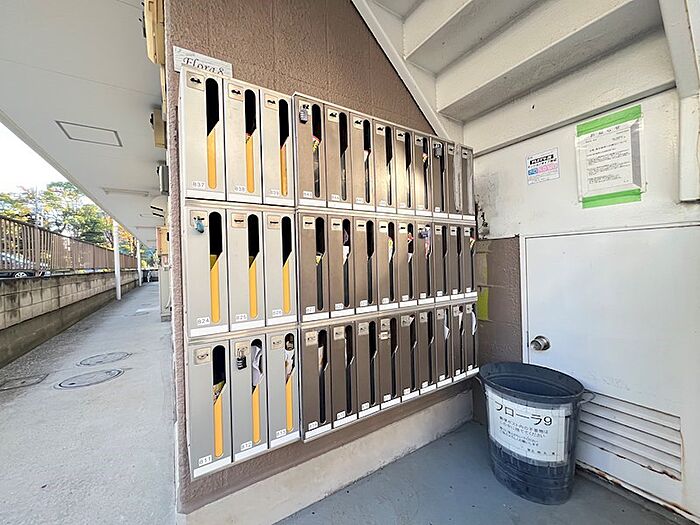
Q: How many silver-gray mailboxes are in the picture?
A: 9